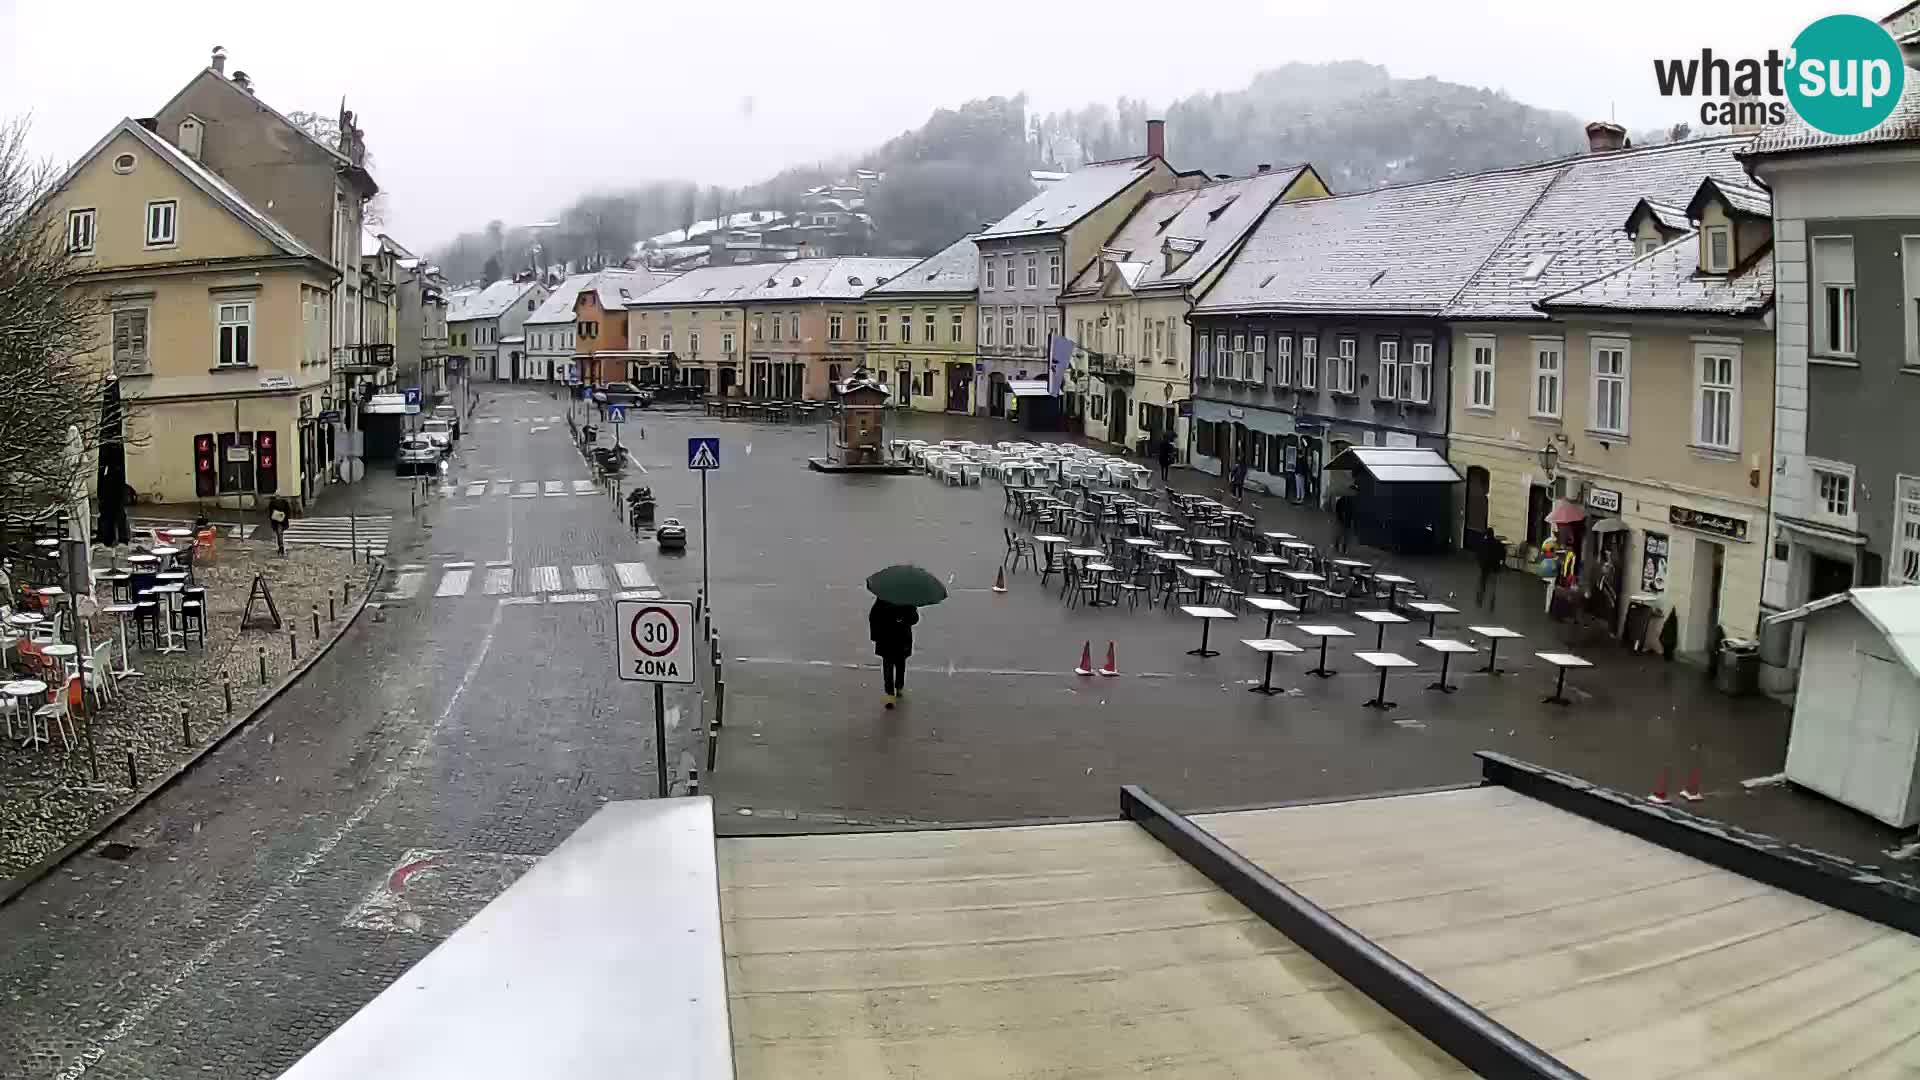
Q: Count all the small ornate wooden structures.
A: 1